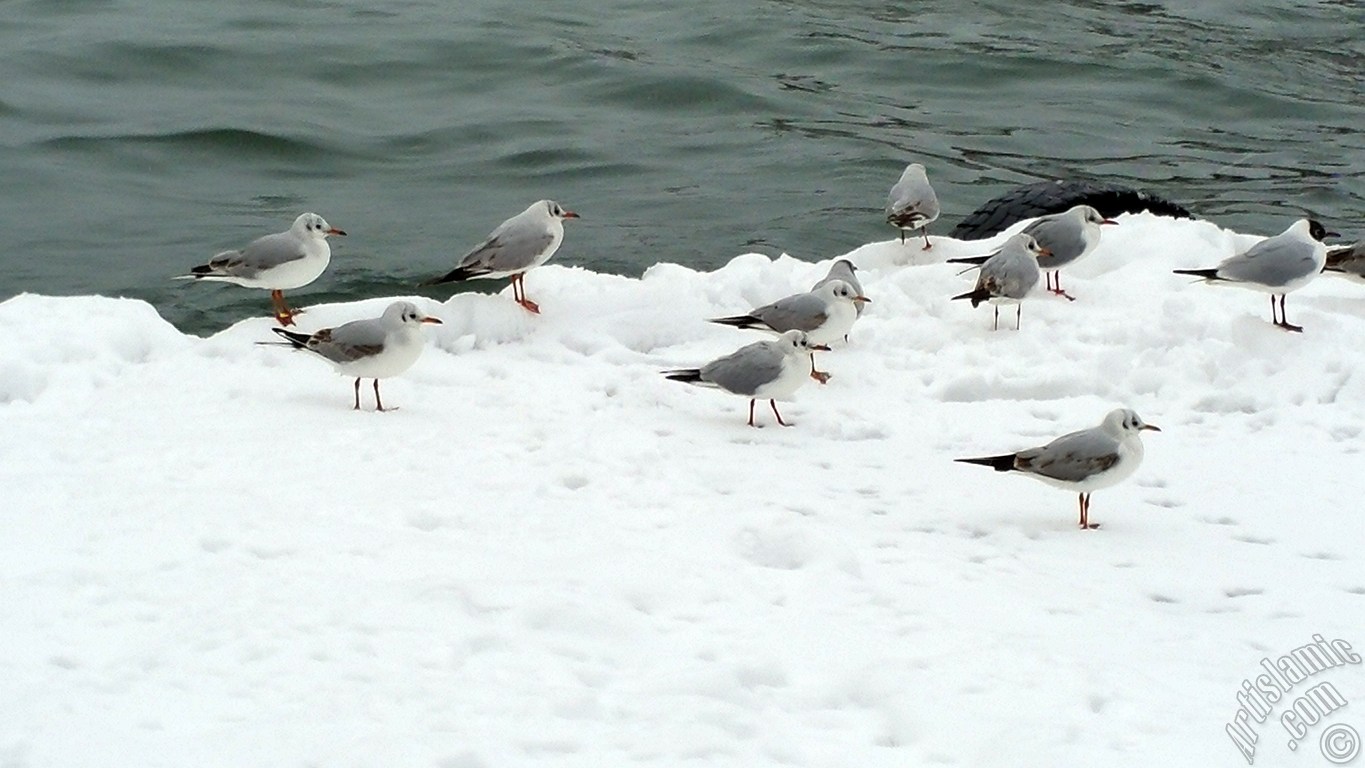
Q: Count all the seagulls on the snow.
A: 12